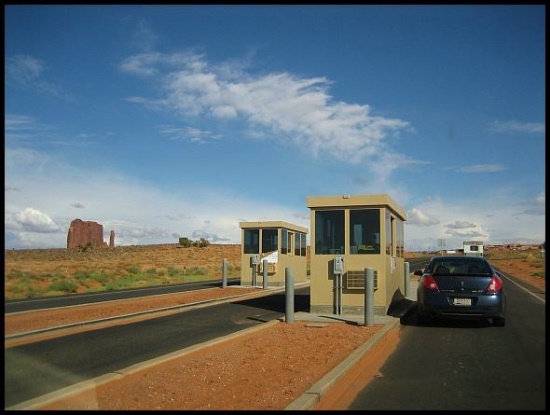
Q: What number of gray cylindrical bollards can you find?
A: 5